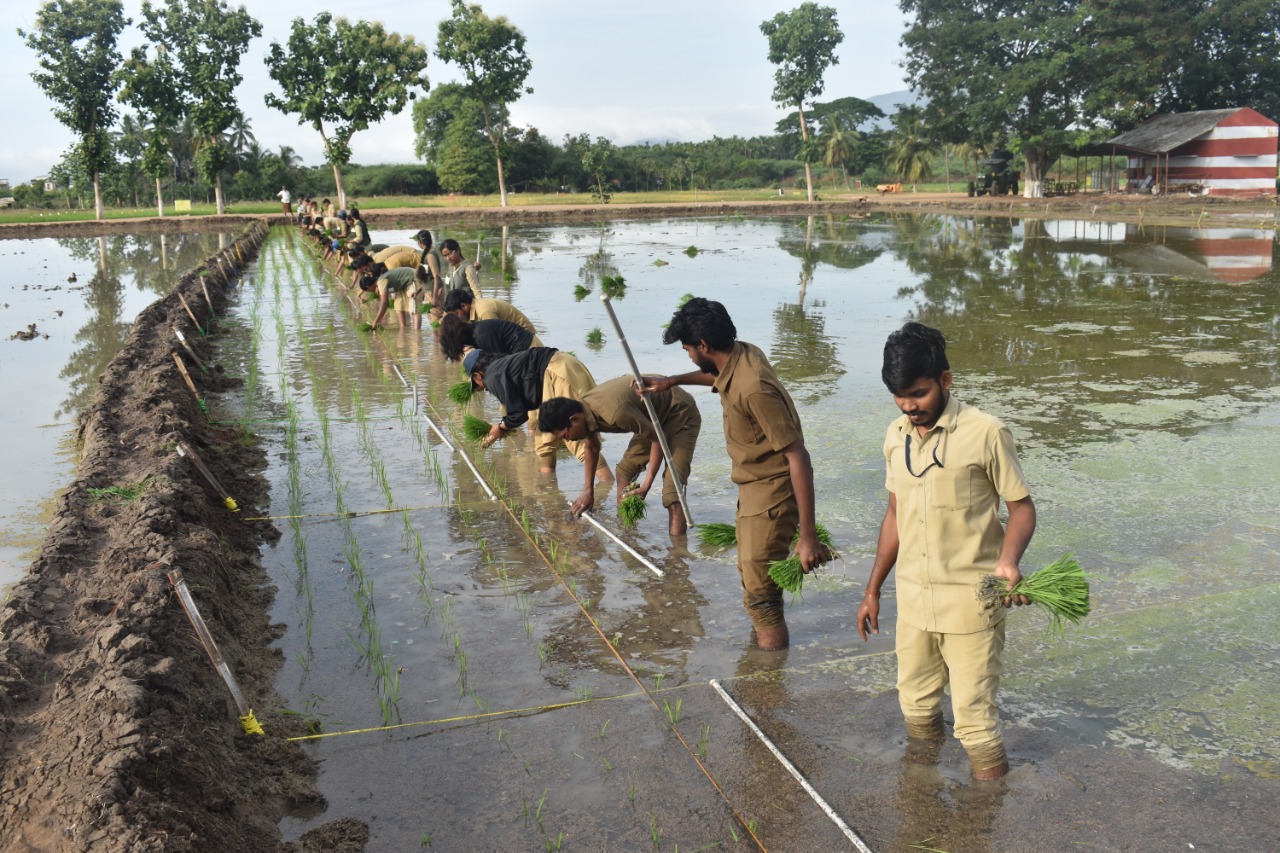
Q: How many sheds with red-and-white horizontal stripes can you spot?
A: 1